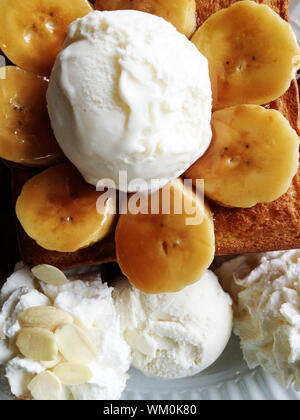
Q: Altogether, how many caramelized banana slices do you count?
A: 7